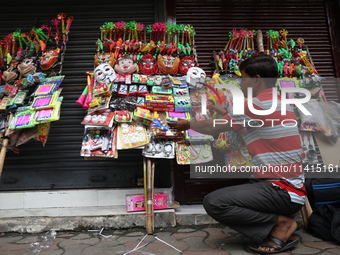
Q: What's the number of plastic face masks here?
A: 10